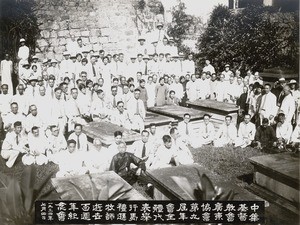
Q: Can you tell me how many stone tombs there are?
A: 7